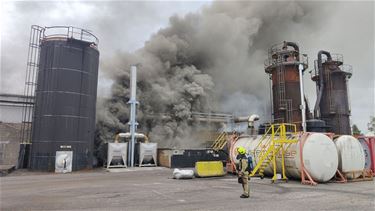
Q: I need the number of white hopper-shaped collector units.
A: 2